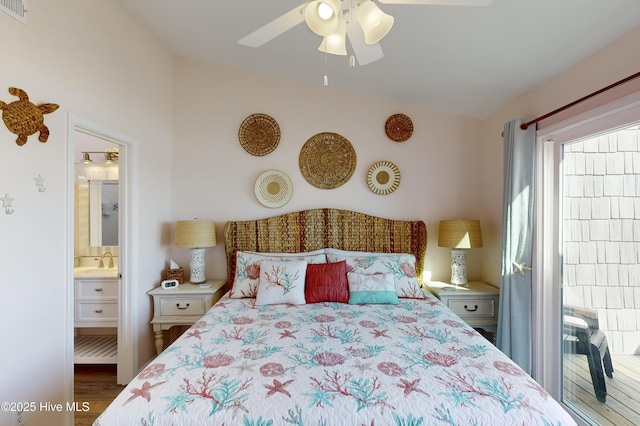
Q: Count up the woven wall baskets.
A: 5